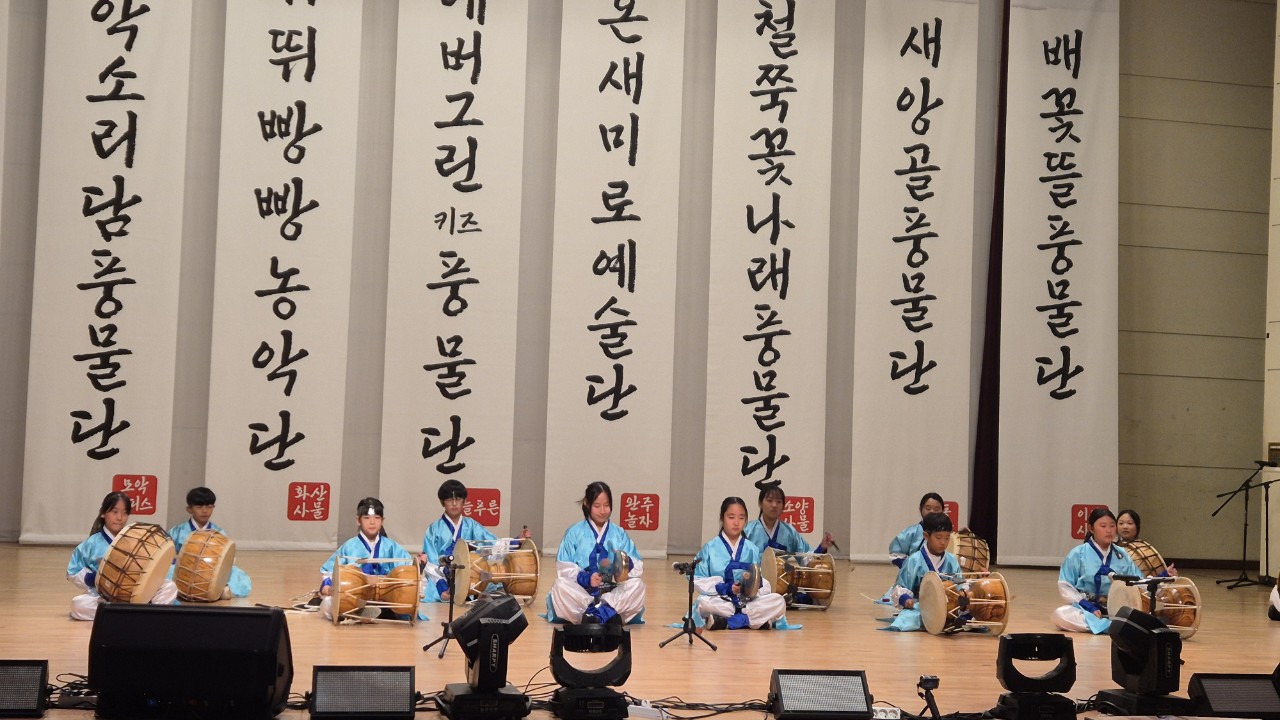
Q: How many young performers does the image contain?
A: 11